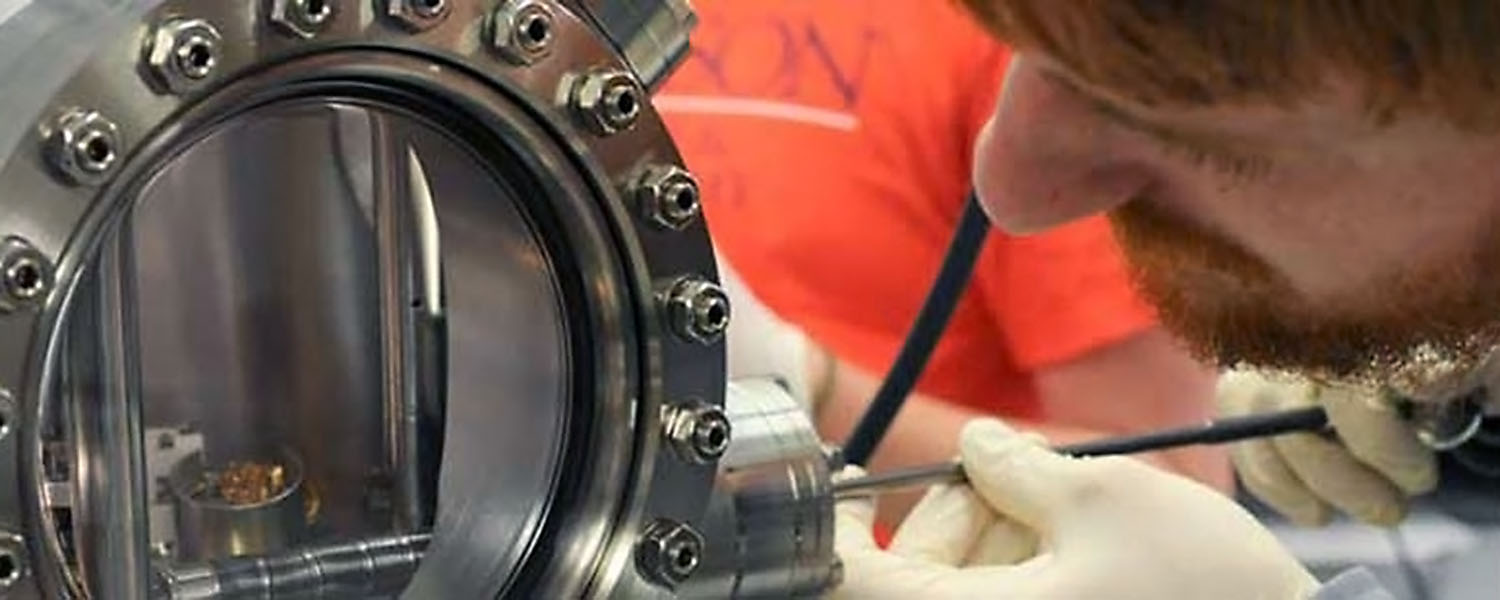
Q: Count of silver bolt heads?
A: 13